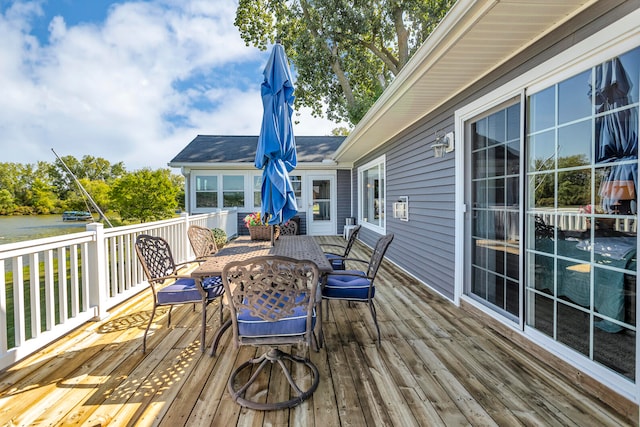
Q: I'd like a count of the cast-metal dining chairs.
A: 6